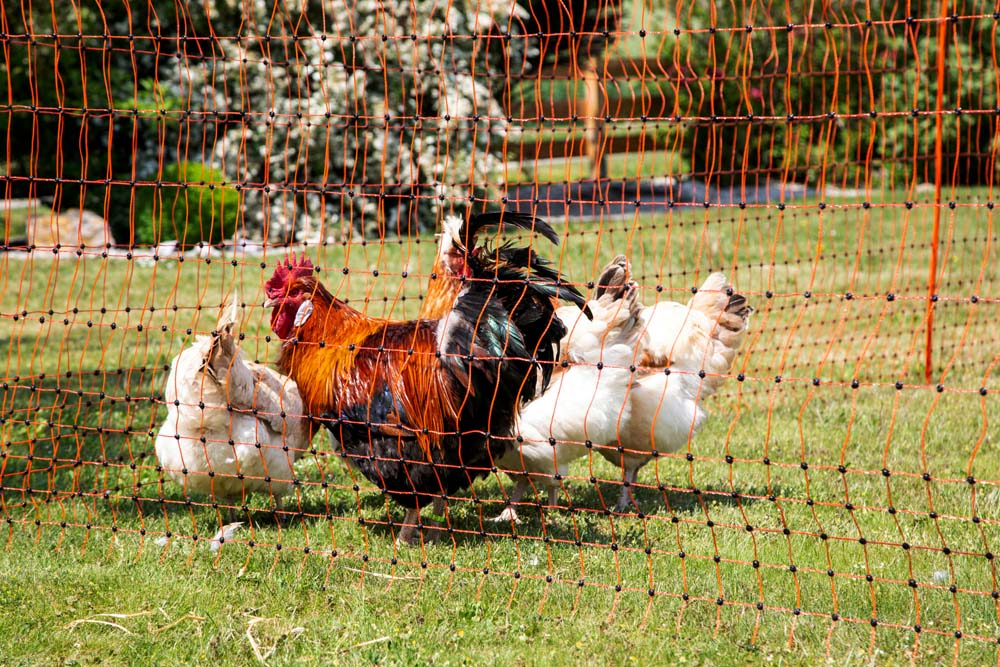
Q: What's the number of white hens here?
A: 3